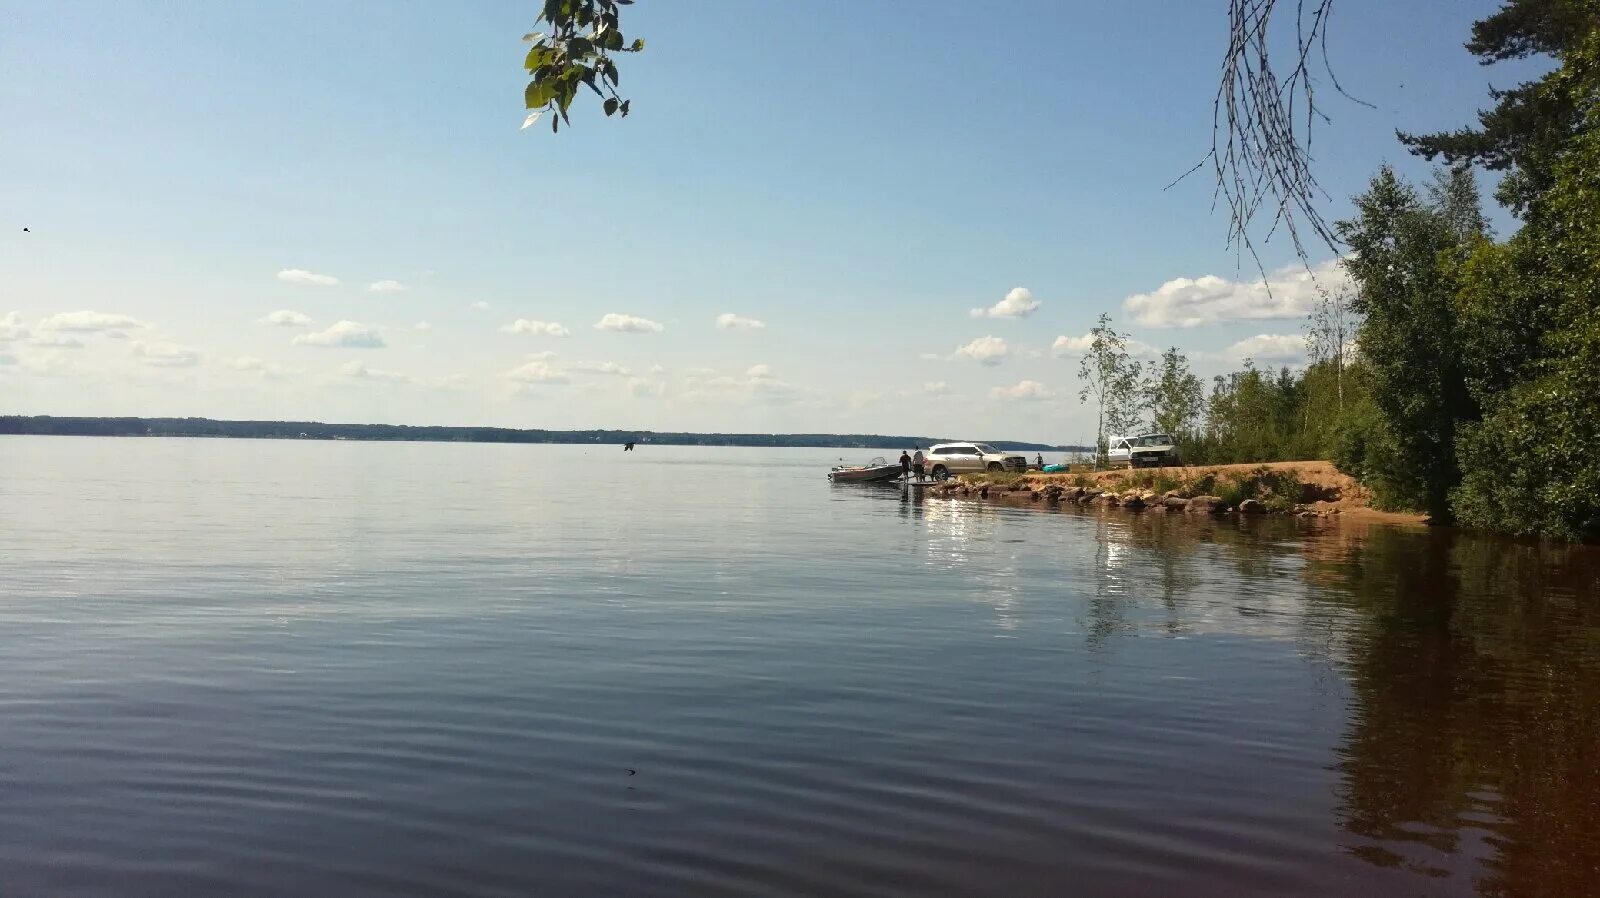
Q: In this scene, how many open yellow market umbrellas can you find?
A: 0